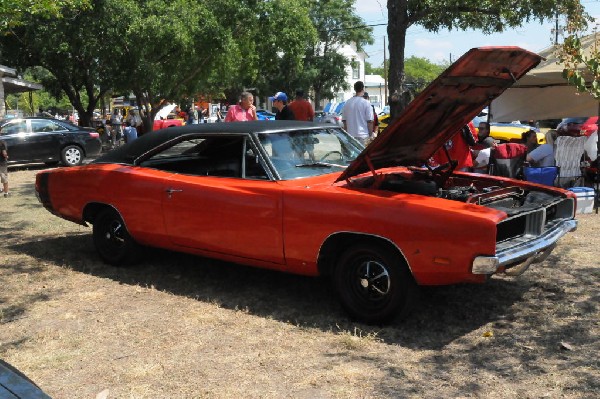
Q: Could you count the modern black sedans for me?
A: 1